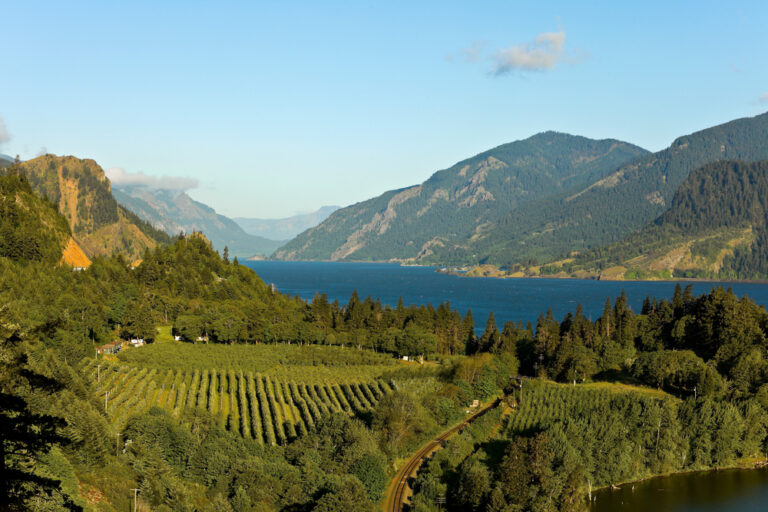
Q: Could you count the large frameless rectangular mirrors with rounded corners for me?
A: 0